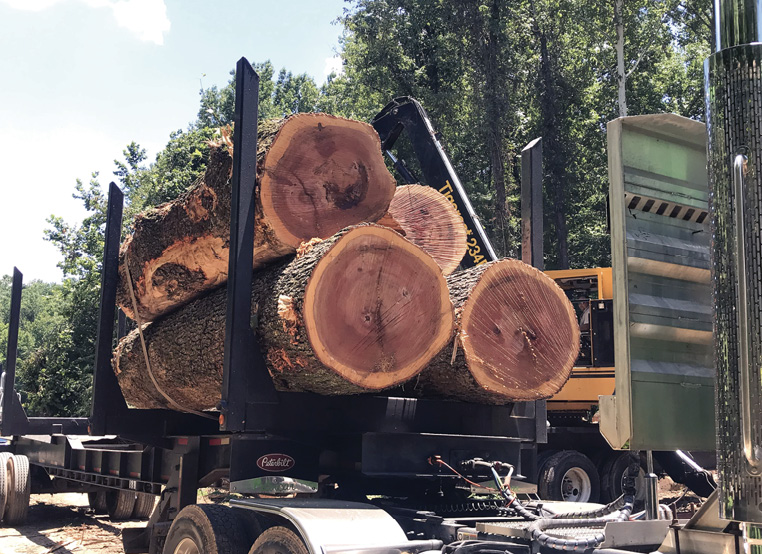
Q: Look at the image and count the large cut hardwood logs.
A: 4